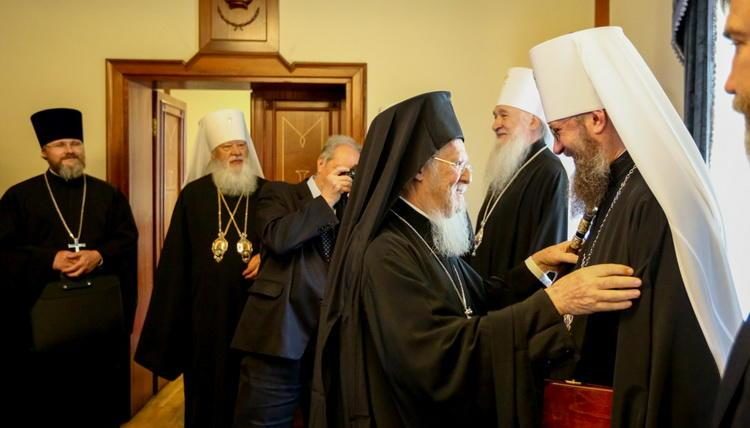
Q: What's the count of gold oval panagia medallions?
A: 2